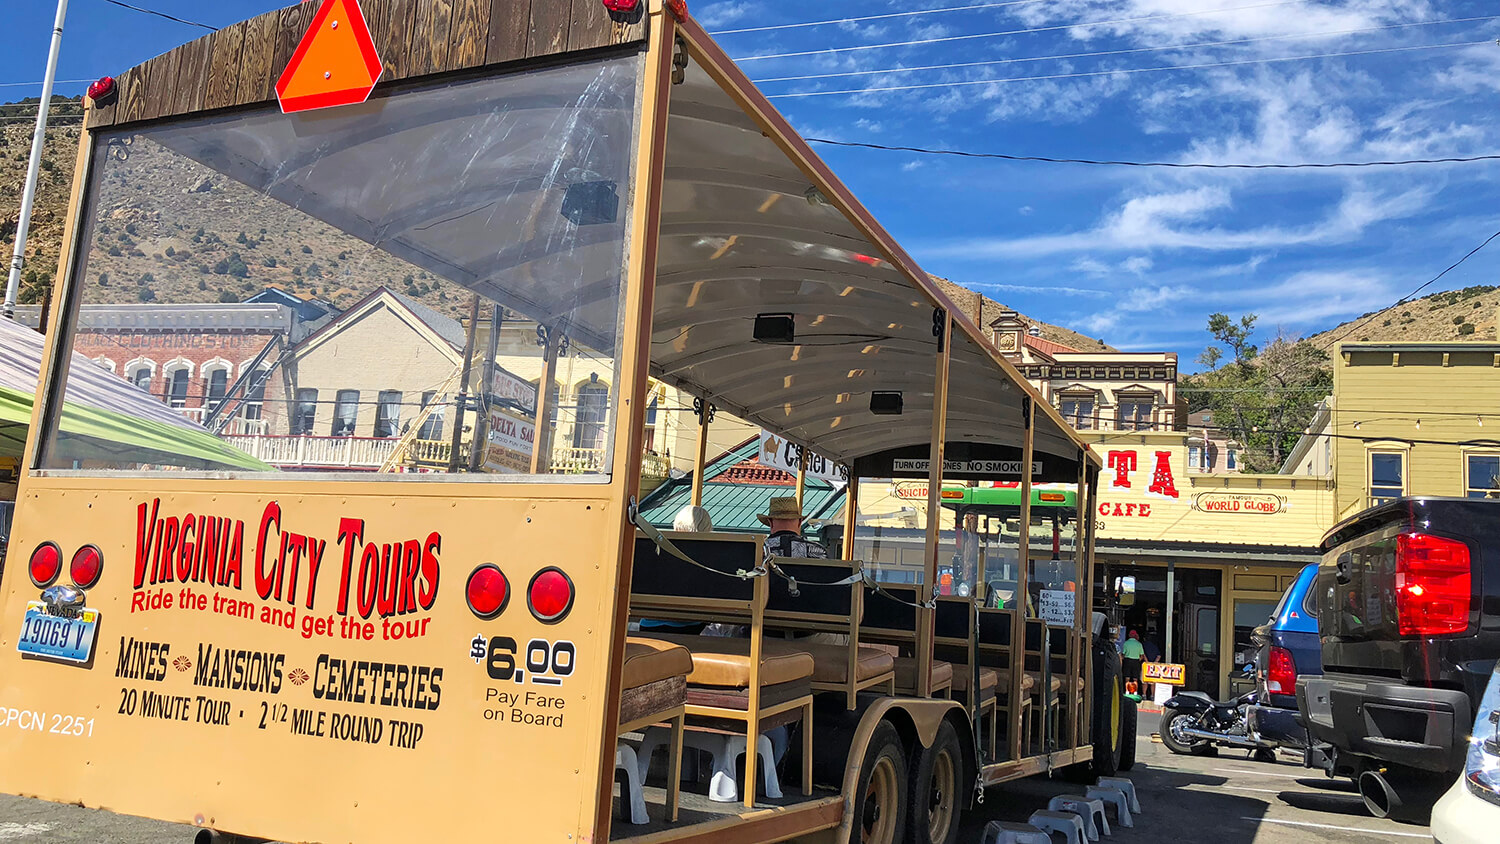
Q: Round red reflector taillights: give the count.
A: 4